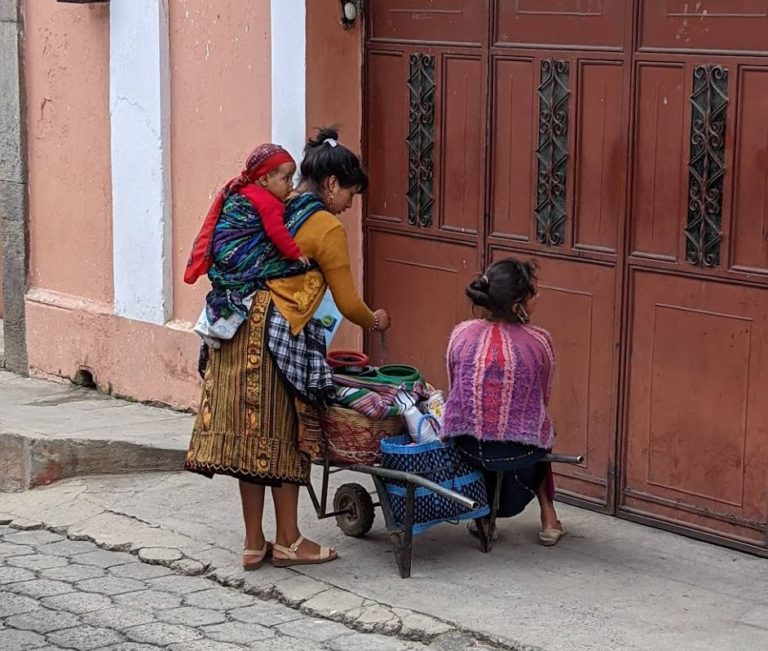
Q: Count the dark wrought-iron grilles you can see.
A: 3